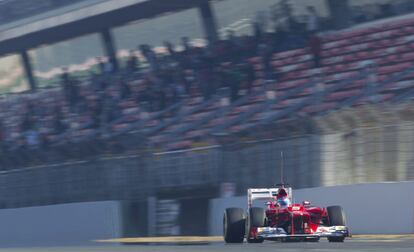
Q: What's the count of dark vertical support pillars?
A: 4